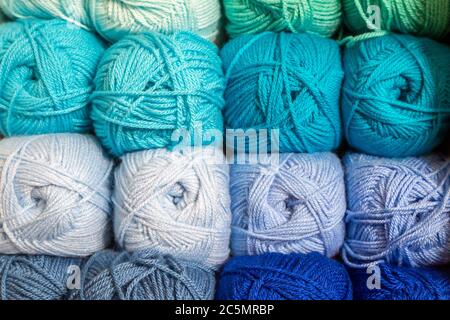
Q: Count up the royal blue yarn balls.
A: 2